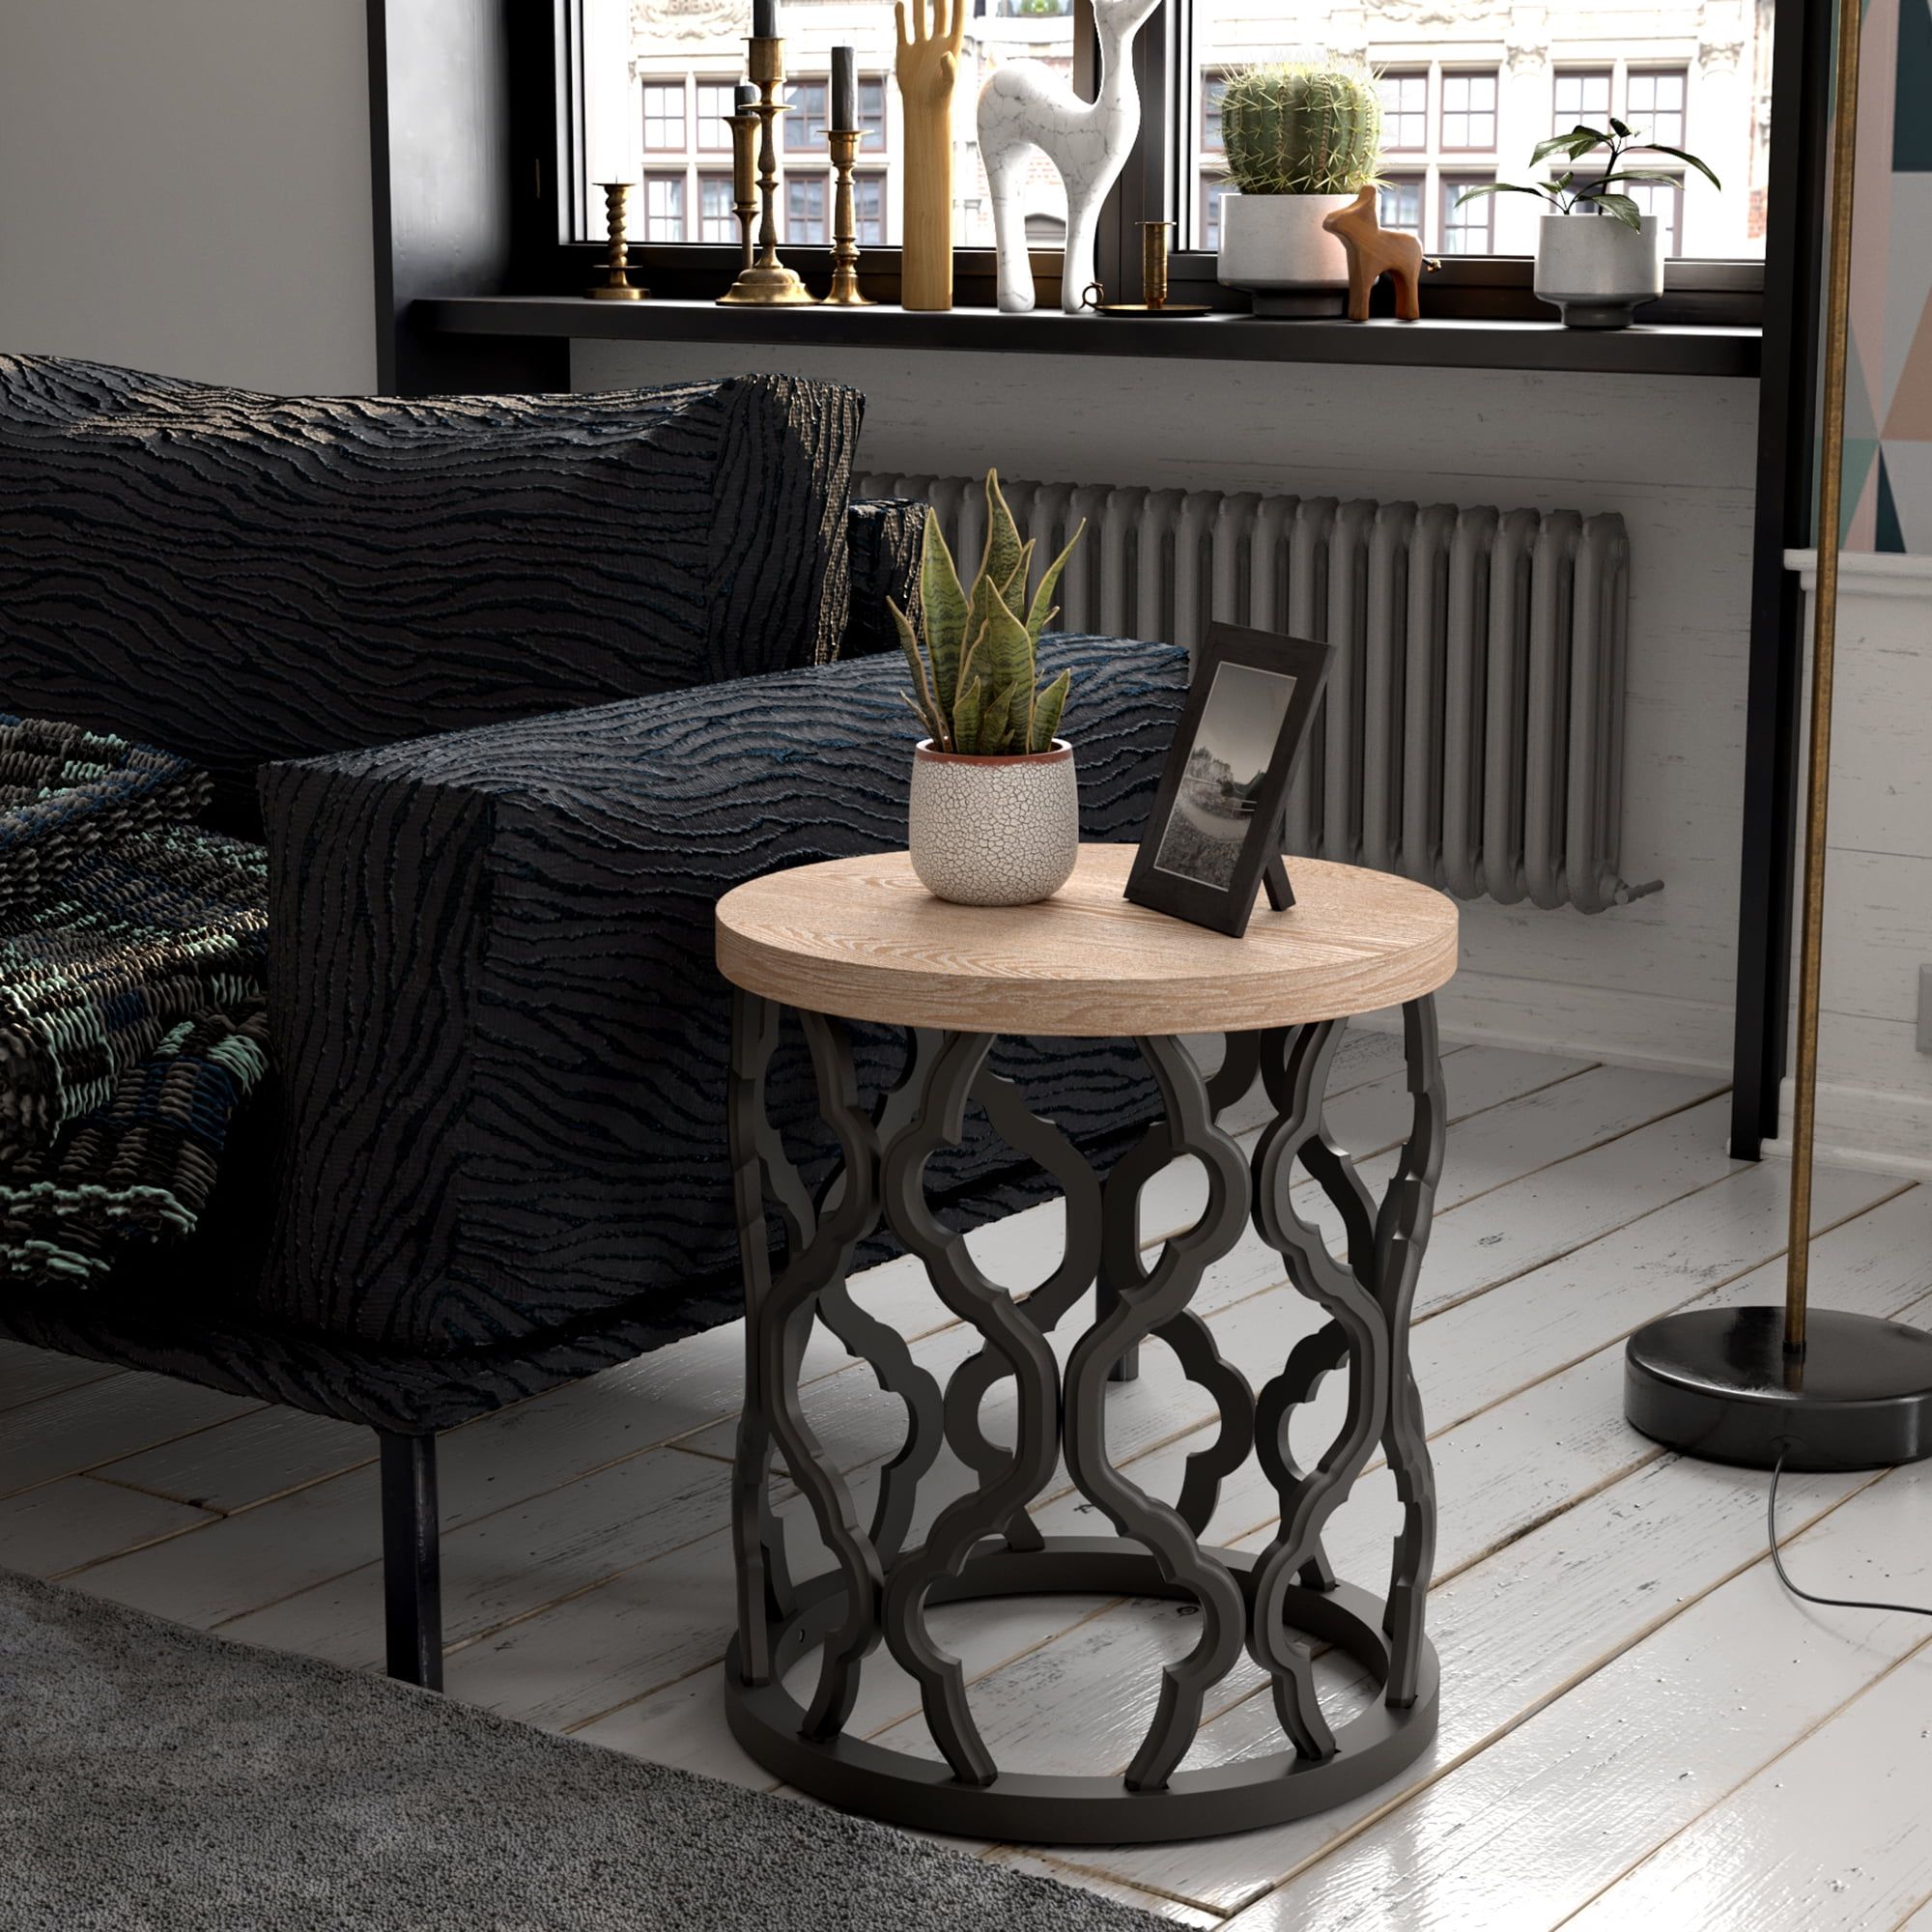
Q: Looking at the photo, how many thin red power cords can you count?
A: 0